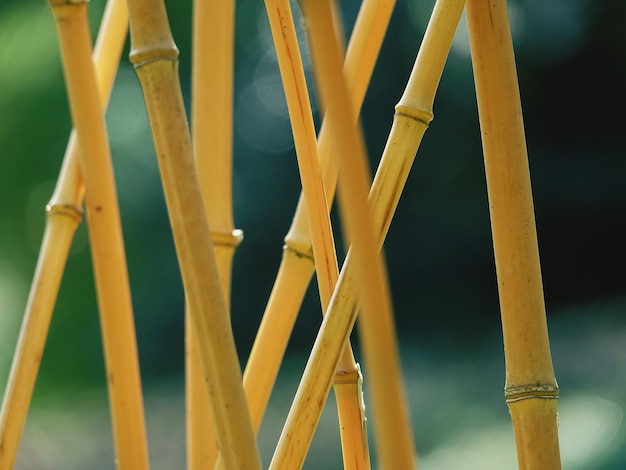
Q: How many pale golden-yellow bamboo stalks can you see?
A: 9